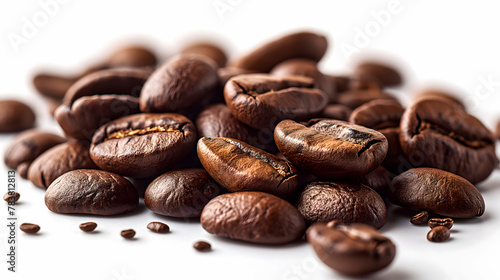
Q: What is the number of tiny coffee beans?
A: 9